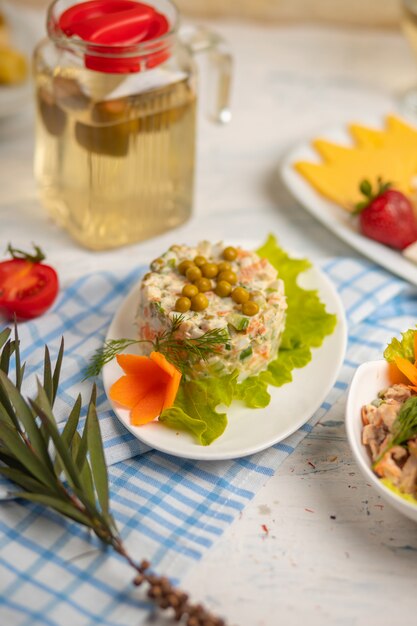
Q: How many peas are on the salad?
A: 14